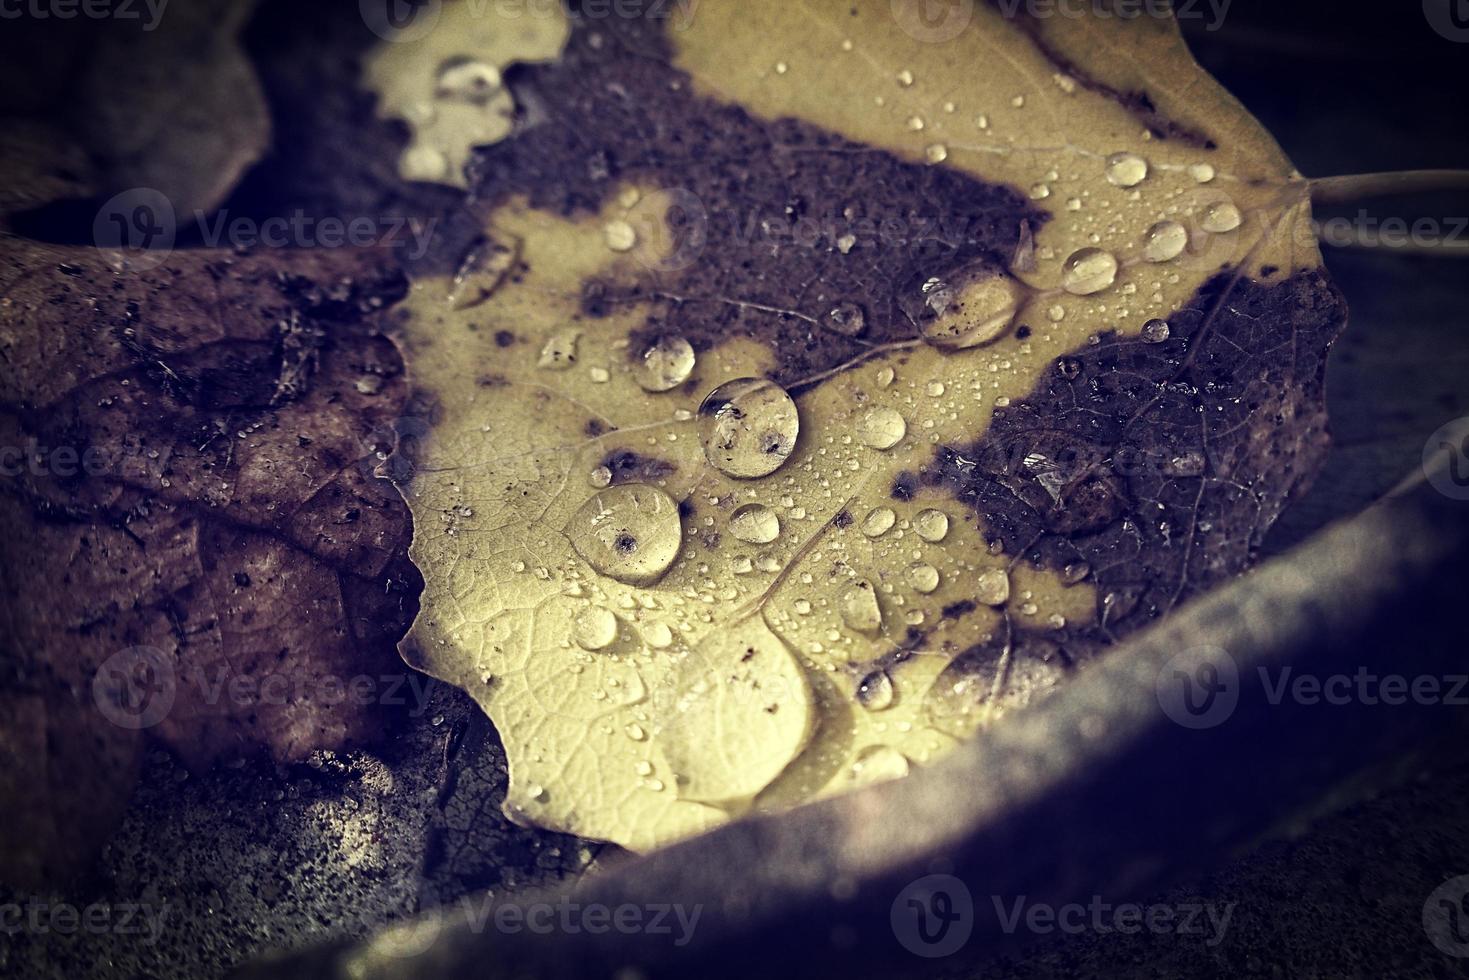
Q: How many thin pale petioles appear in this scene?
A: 2